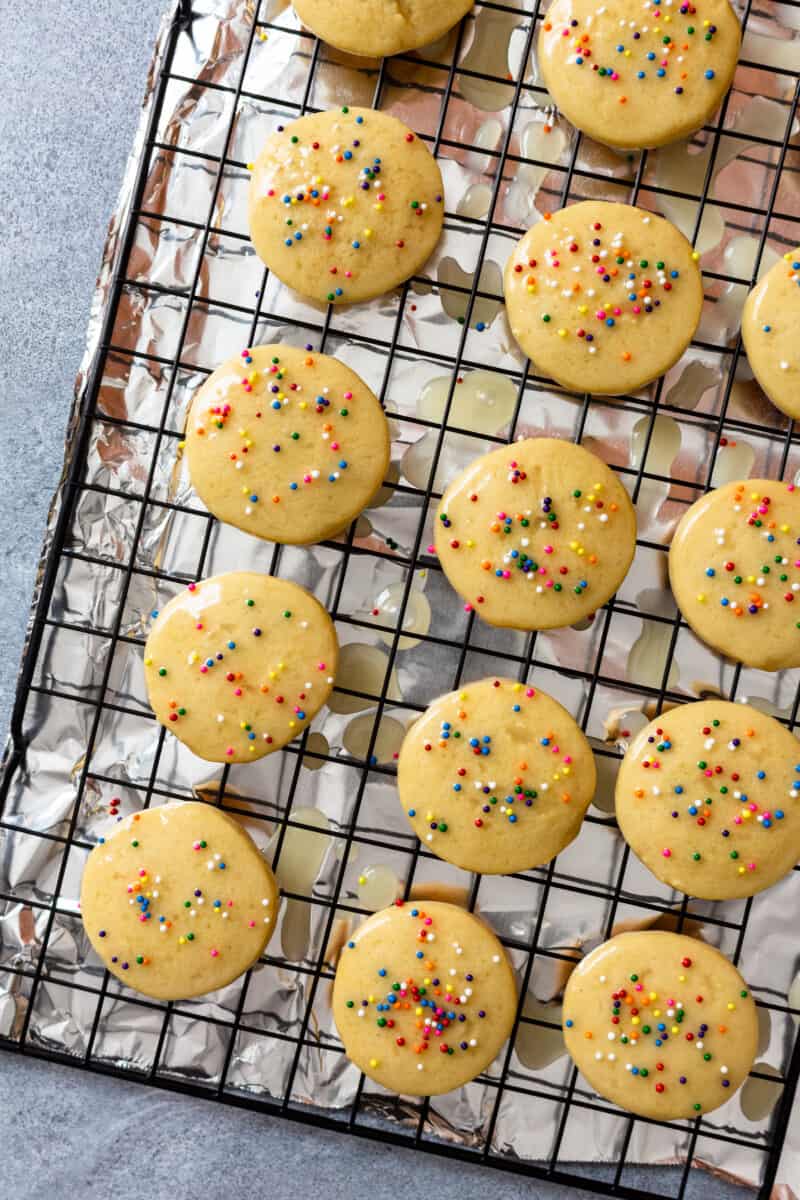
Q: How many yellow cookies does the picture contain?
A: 14